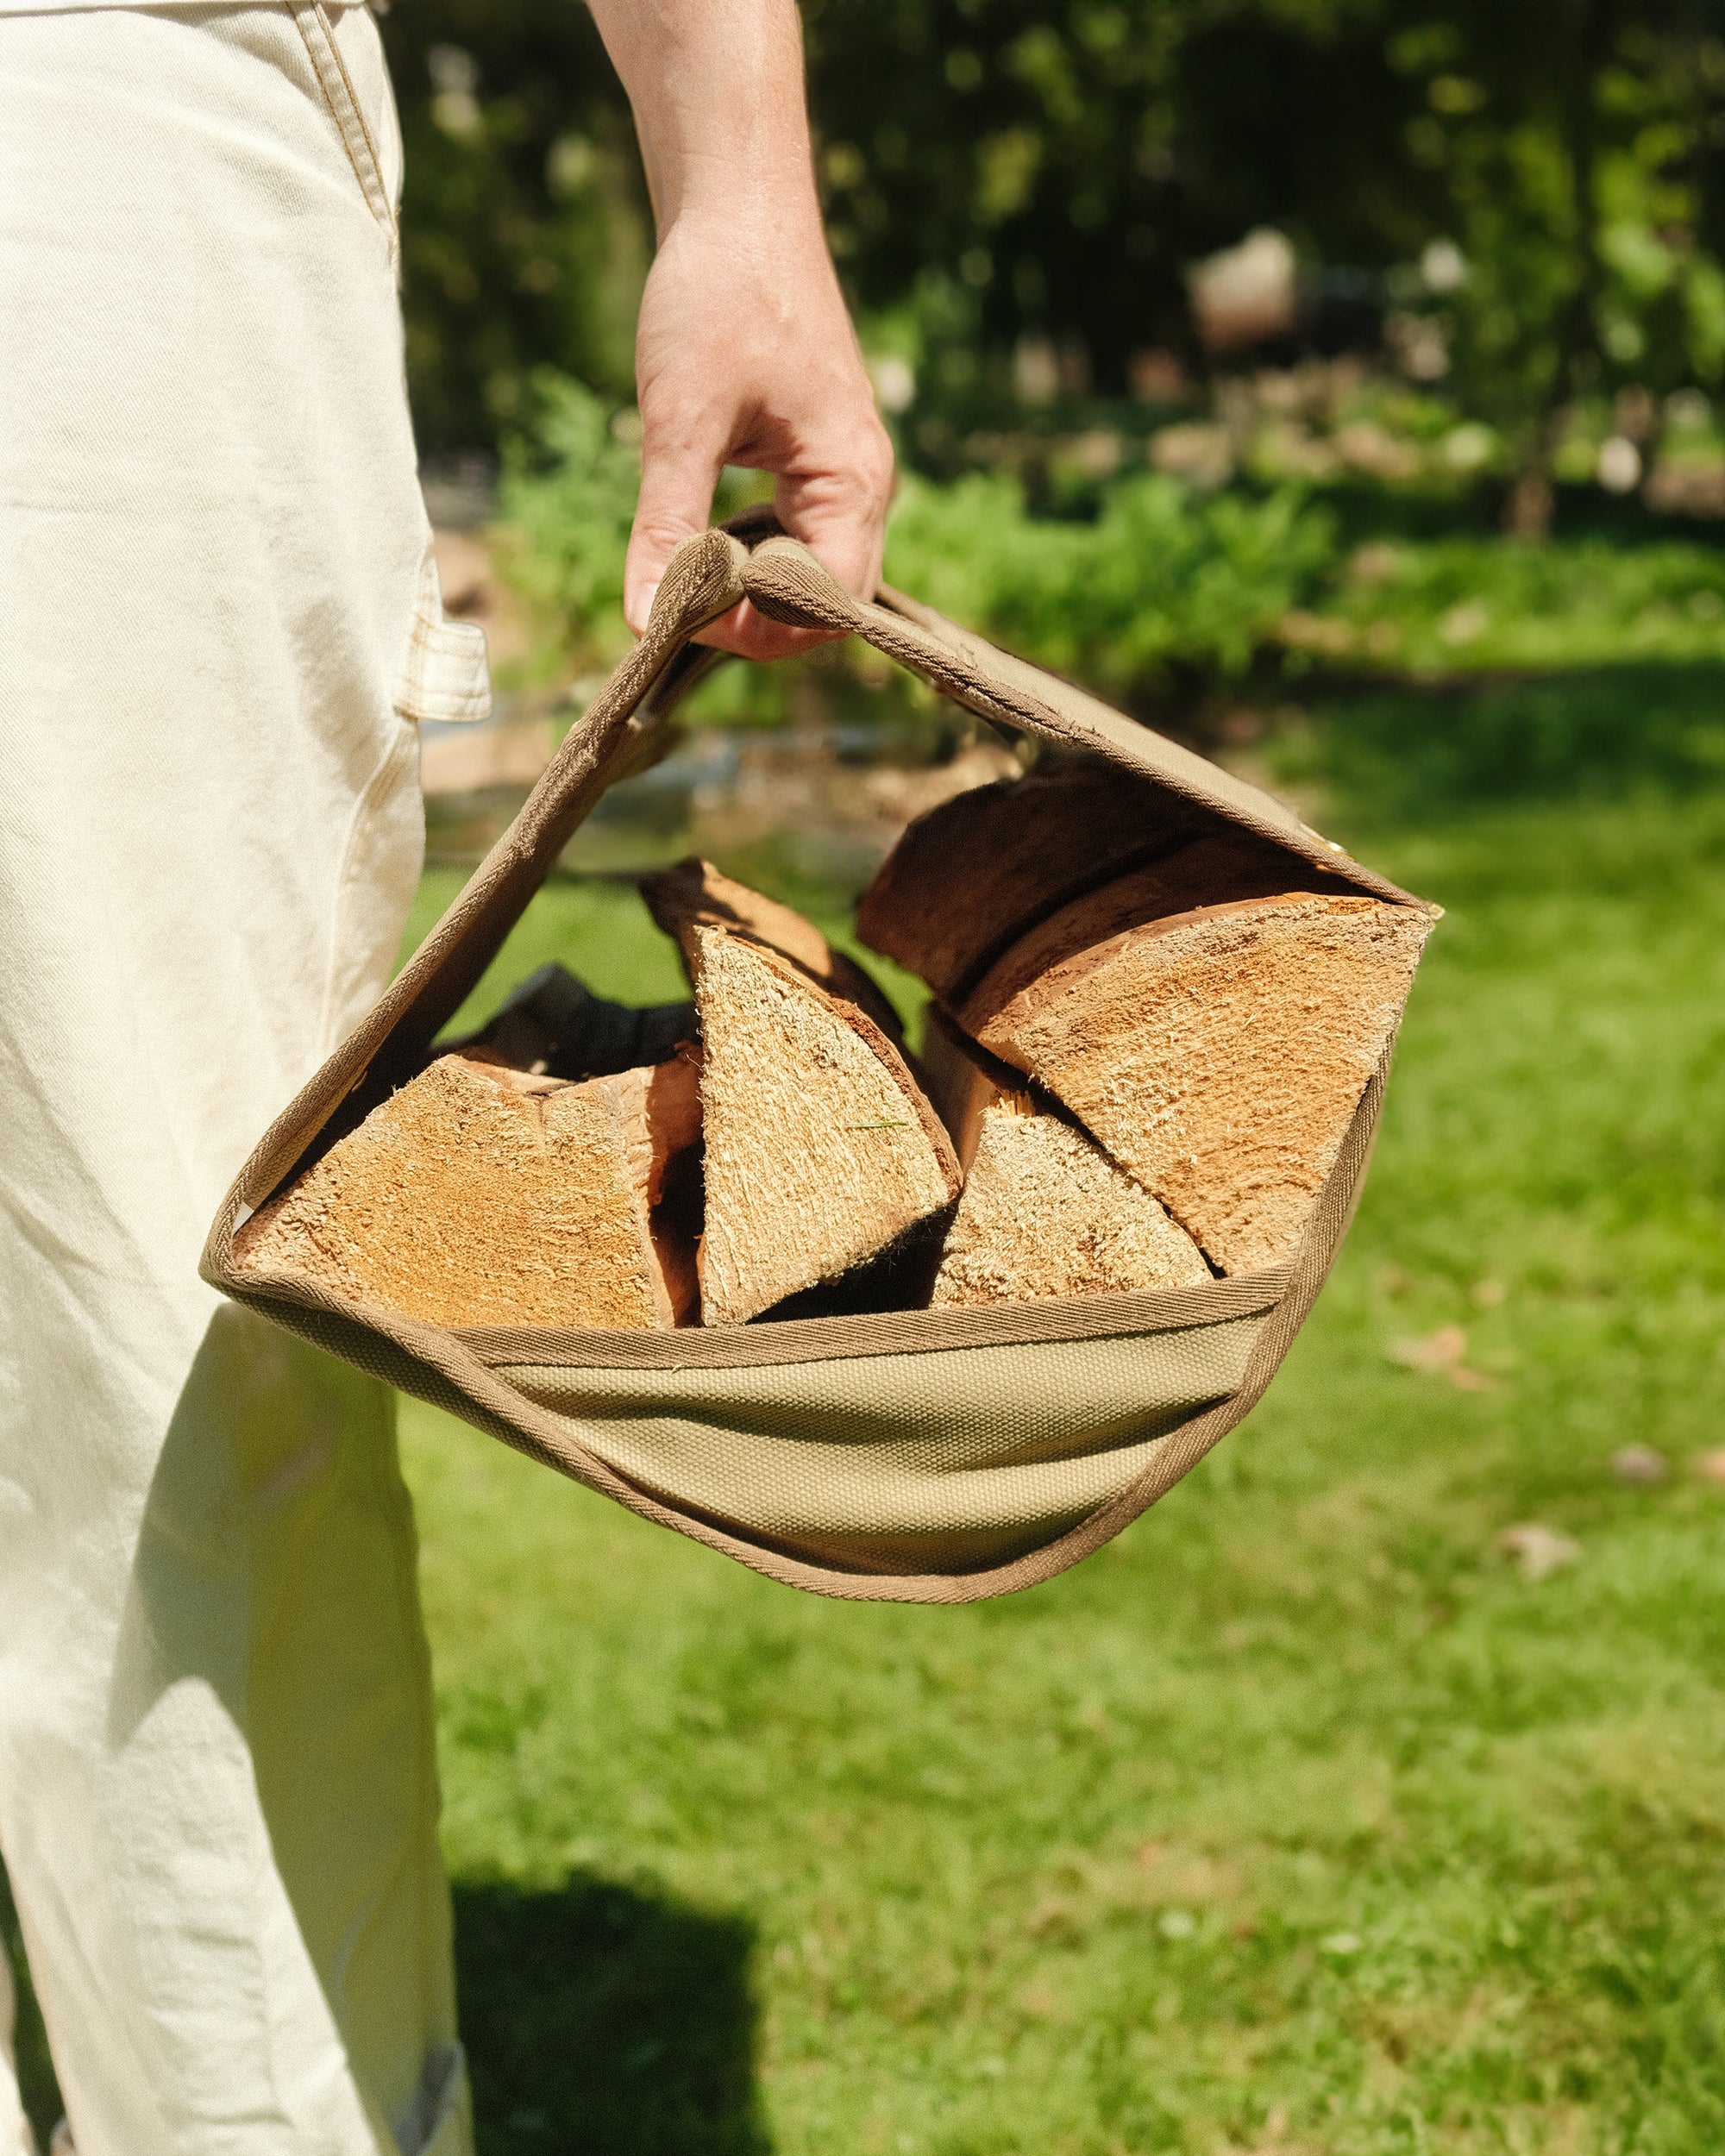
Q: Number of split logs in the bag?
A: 4